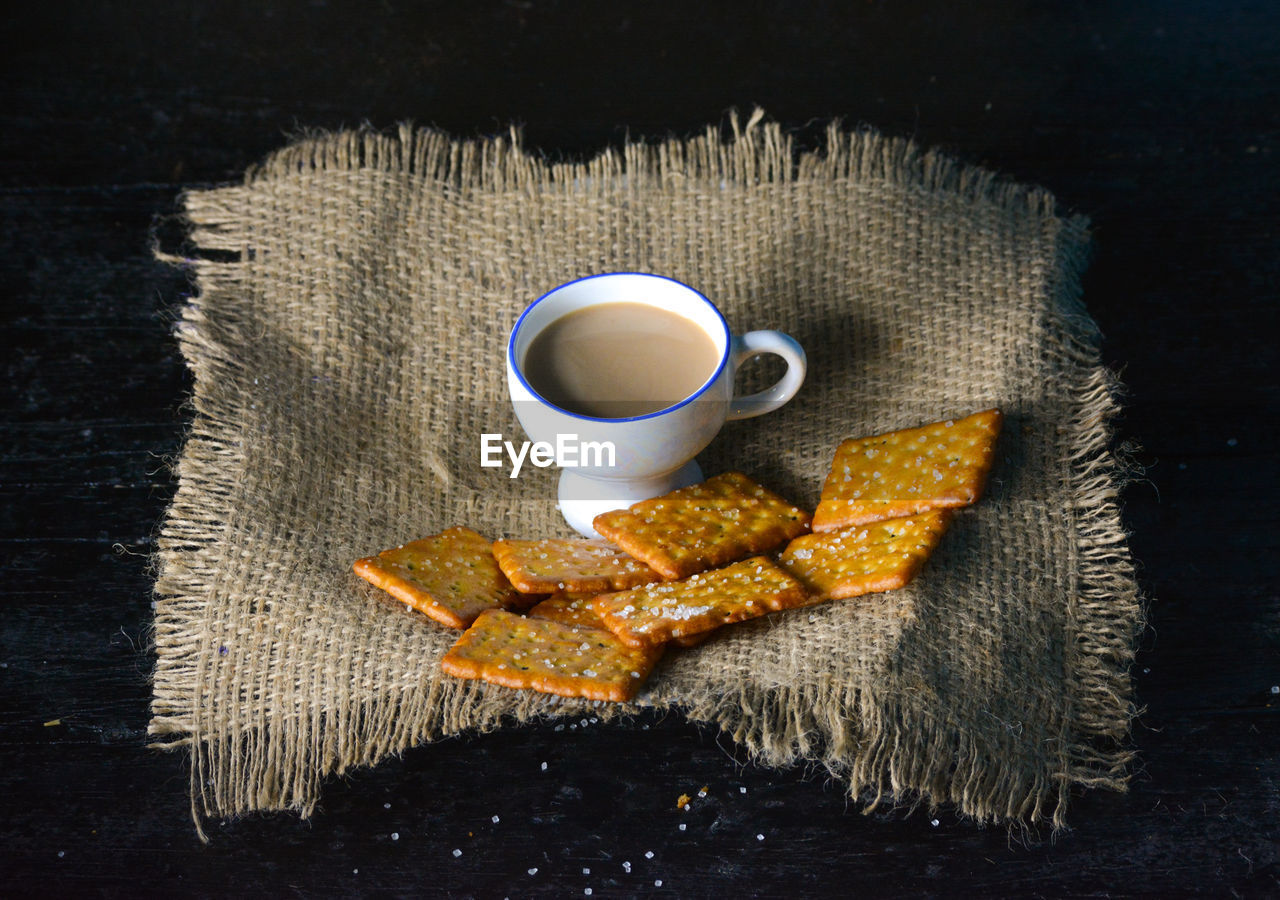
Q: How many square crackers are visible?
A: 8